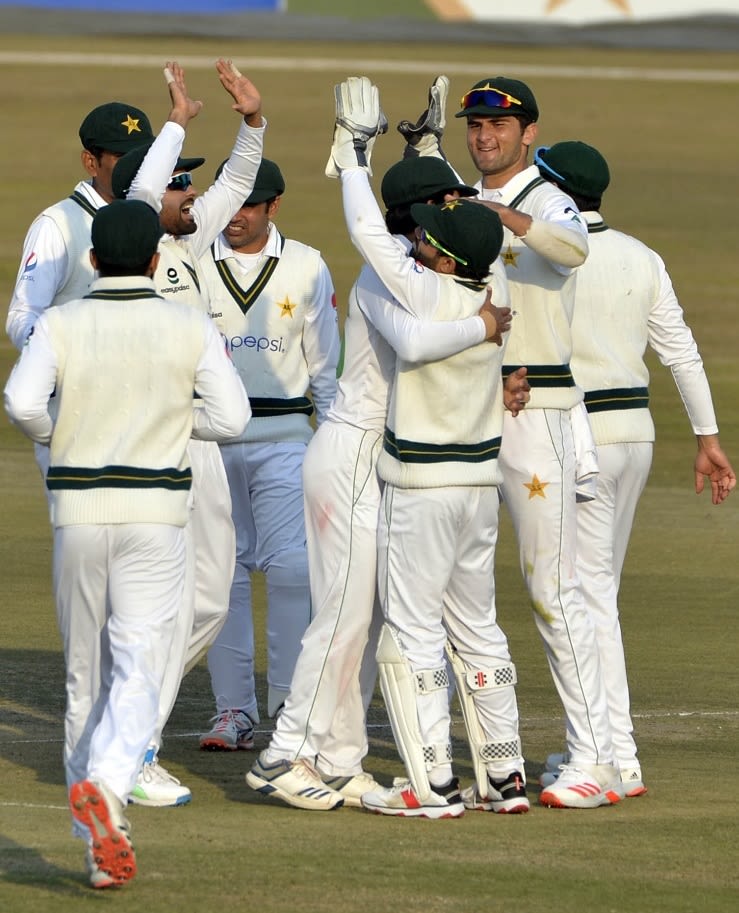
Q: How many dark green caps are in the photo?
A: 8